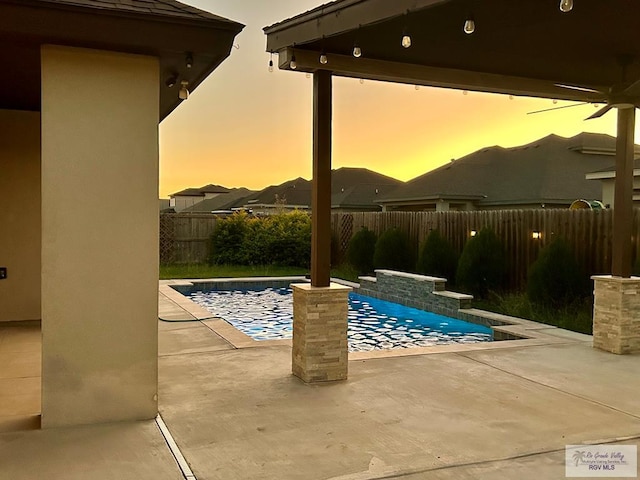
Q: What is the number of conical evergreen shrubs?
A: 5